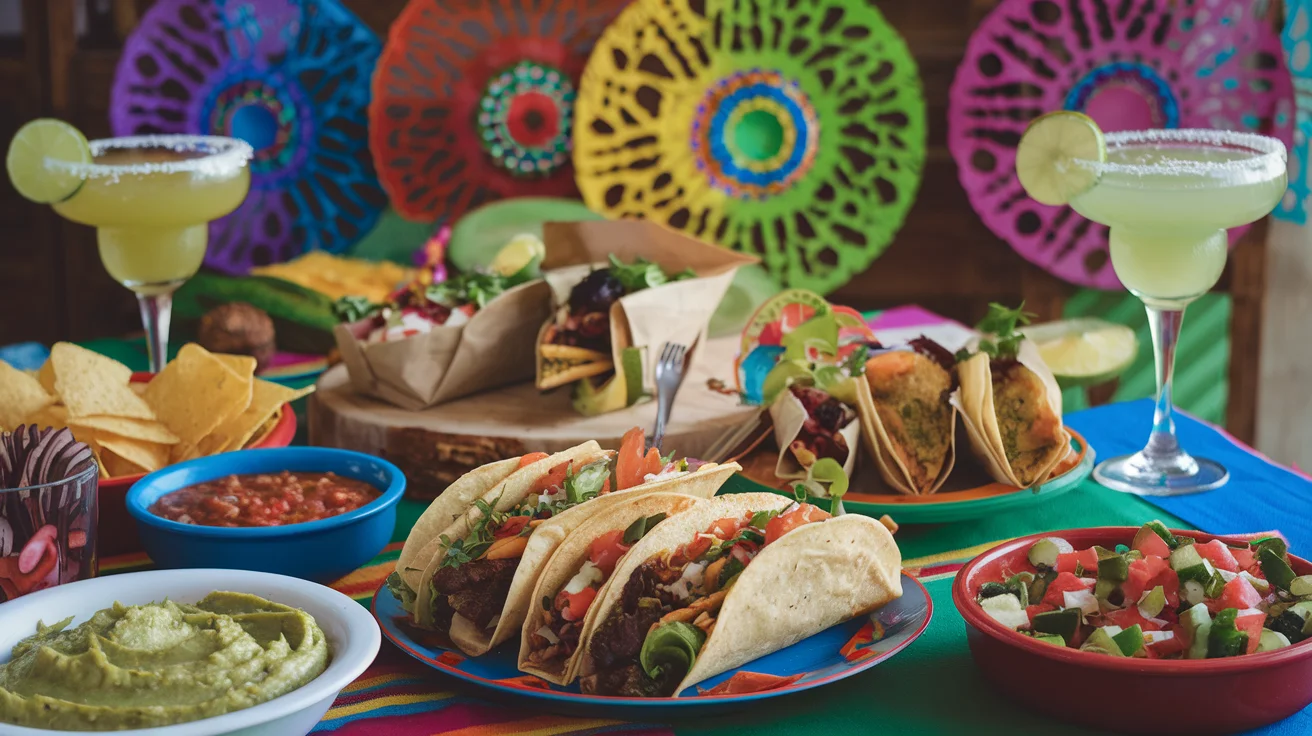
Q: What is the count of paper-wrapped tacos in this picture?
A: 2